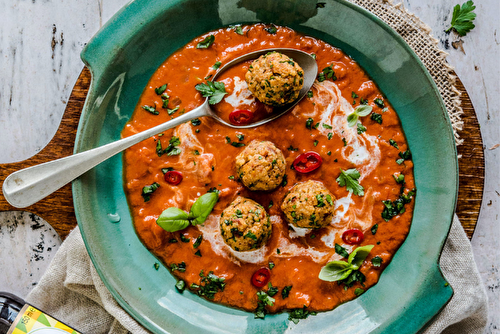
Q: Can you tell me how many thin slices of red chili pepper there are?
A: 5